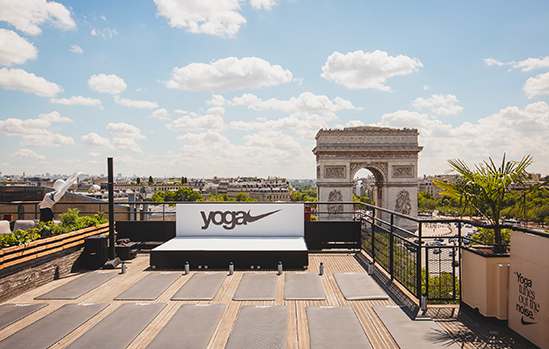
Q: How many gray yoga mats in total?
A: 13